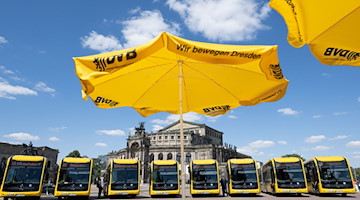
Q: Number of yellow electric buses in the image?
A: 8